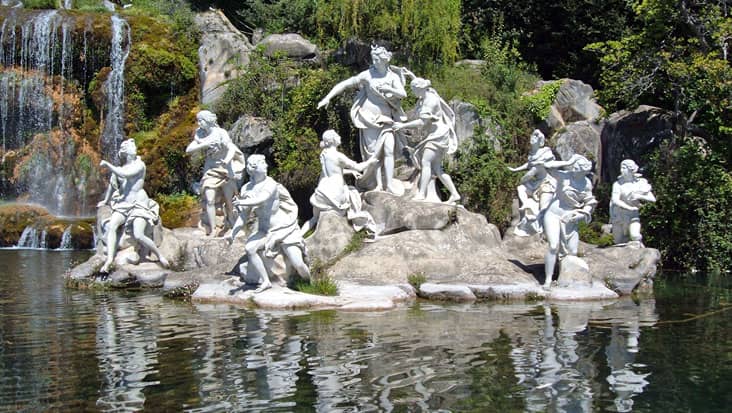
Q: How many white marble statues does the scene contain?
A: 9